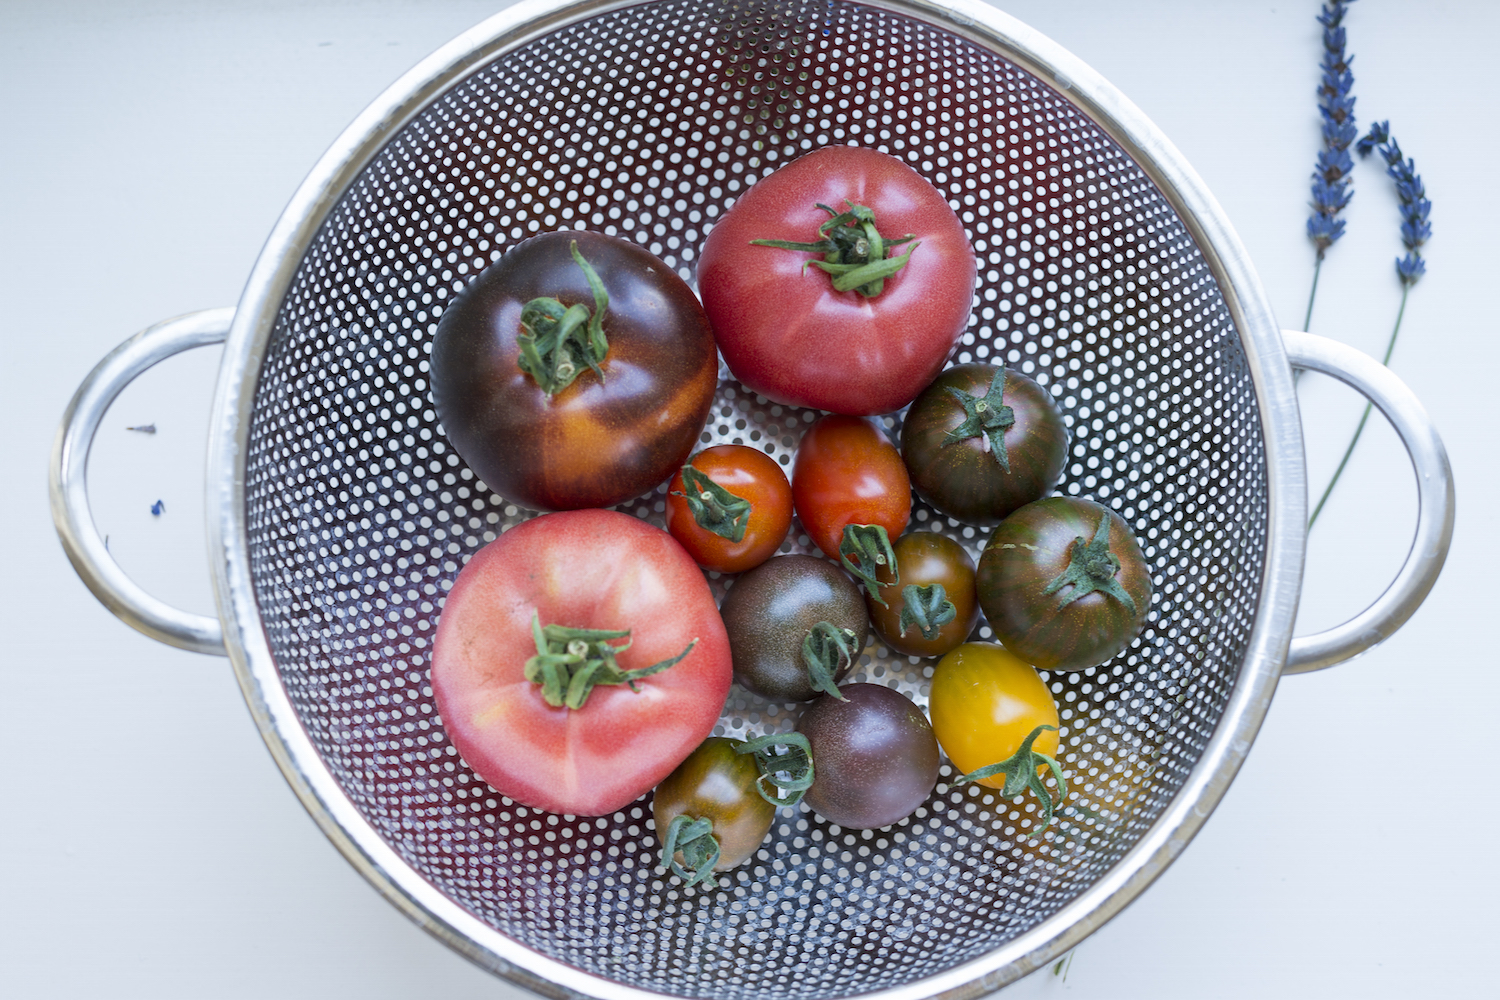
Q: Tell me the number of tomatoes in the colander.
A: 12